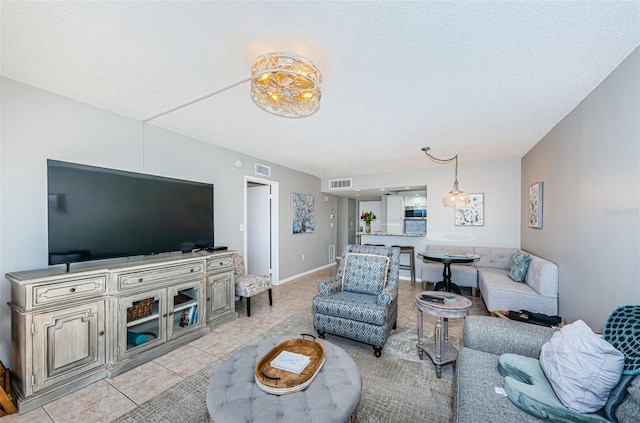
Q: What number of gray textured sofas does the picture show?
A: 1